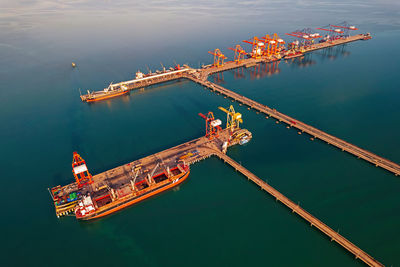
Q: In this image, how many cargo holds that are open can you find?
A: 4